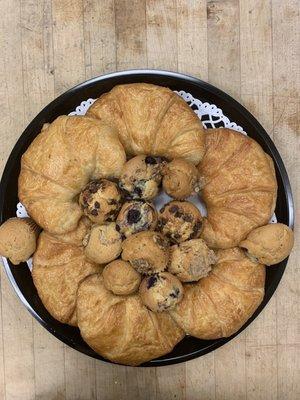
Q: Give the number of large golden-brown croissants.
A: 6